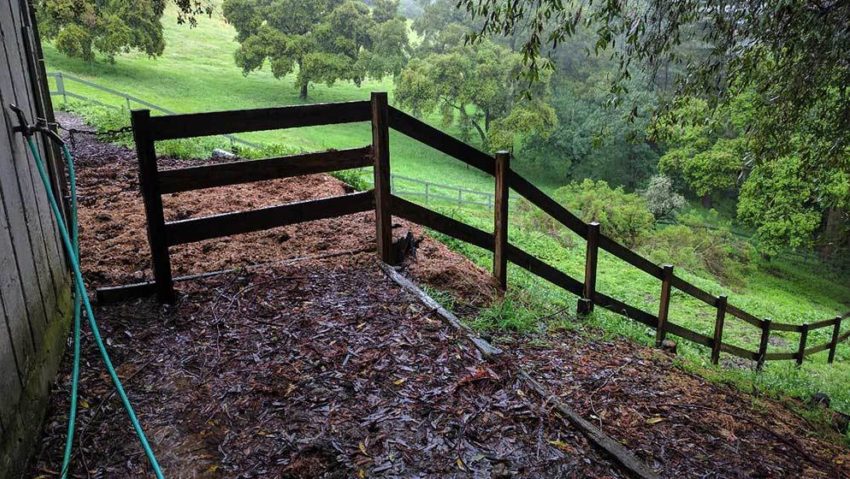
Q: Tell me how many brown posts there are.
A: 9